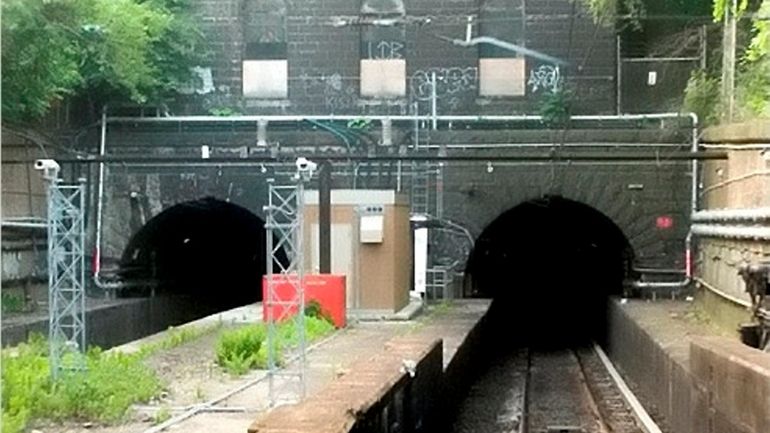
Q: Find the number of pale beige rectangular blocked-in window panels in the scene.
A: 3